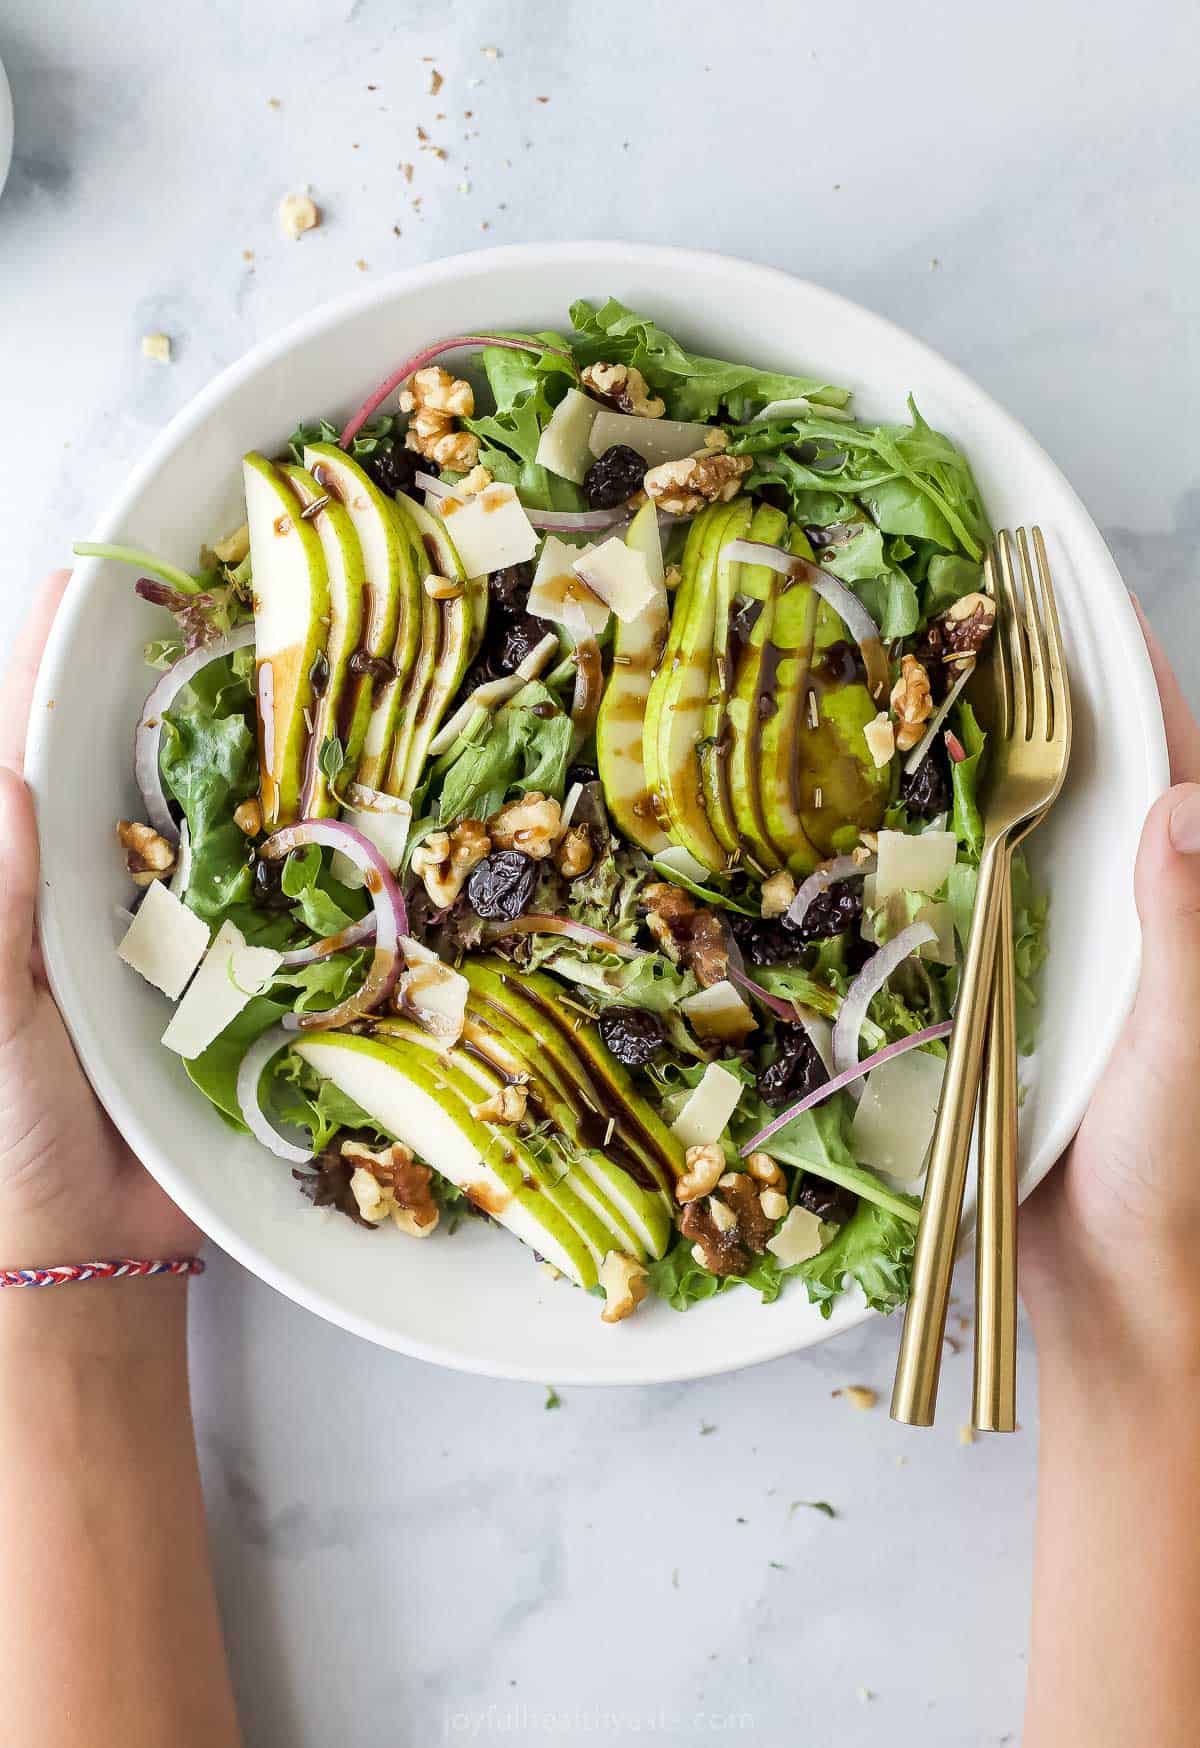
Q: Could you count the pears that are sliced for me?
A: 3